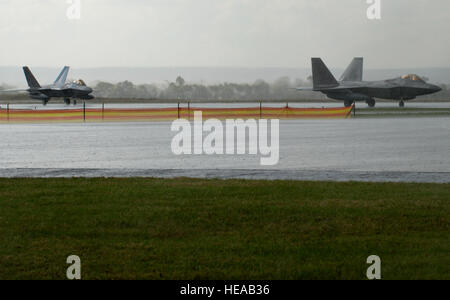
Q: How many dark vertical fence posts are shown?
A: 8